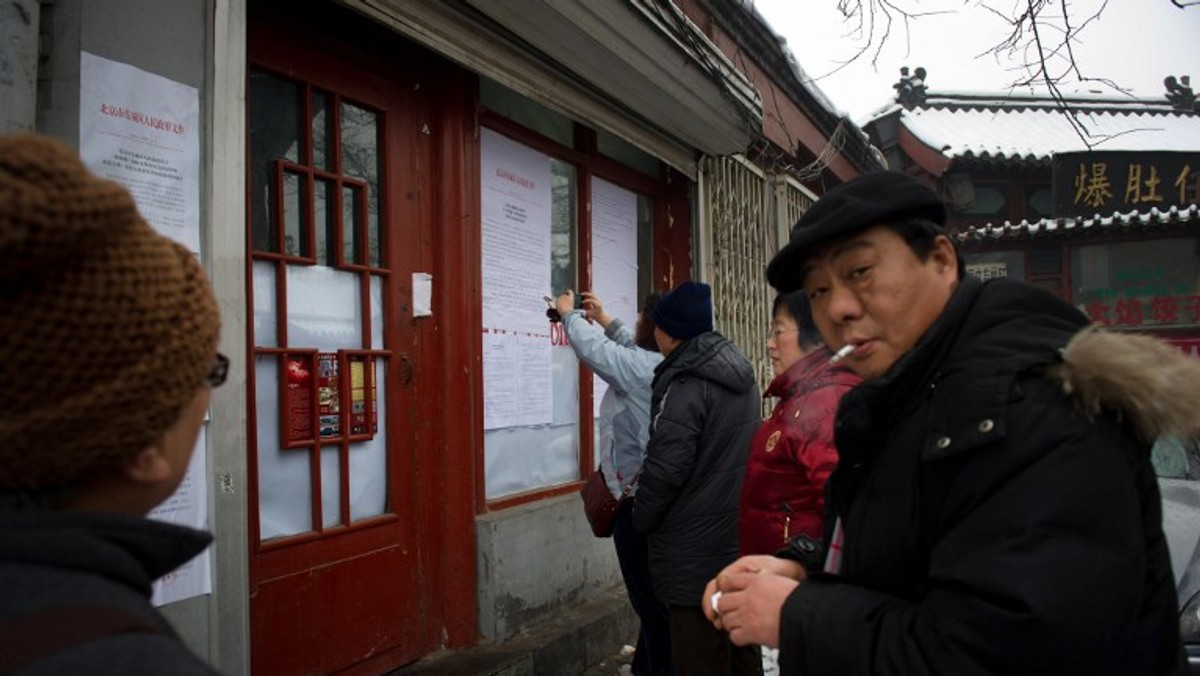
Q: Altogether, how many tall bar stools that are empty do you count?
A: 0